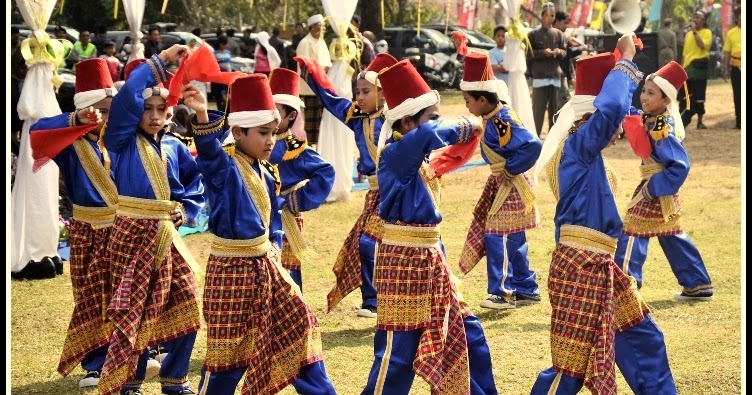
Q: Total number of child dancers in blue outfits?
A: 9